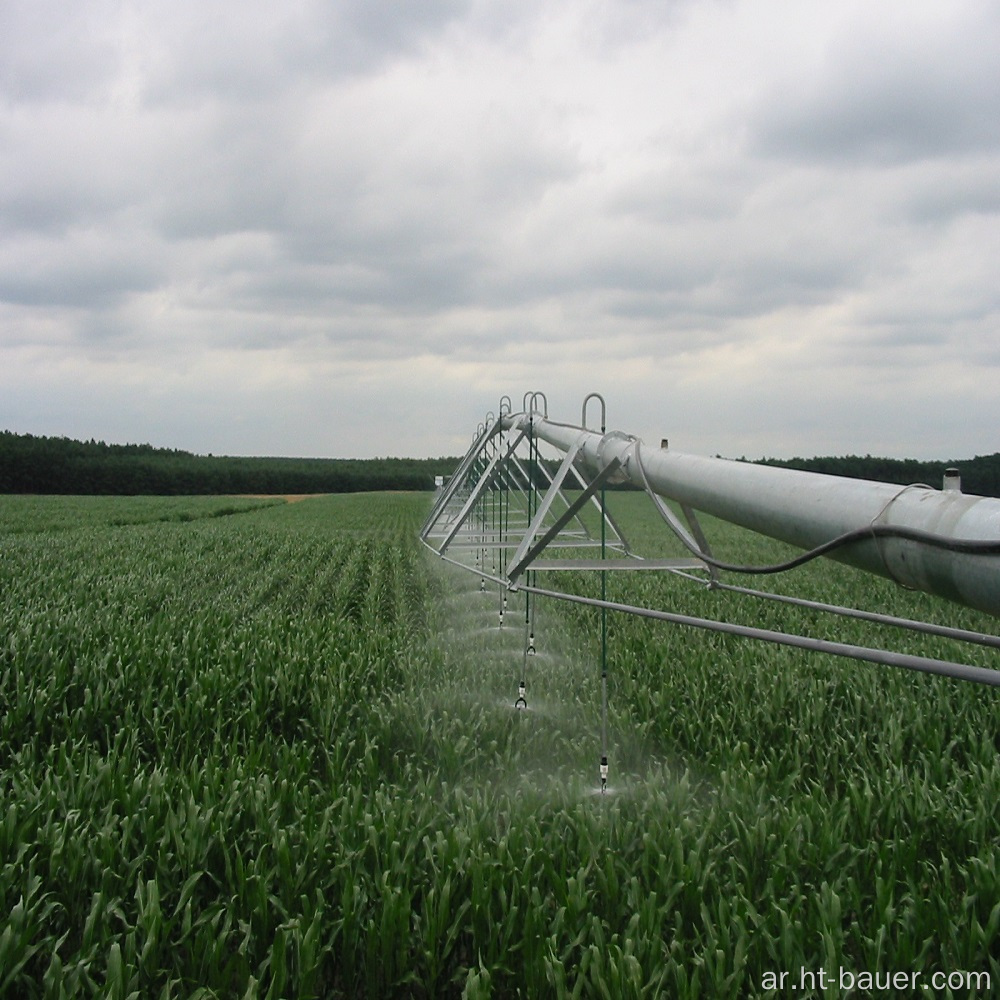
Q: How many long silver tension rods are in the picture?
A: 2